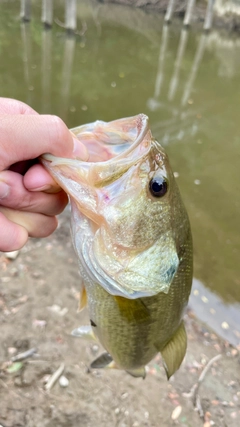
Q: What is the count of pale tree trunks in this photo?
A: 6